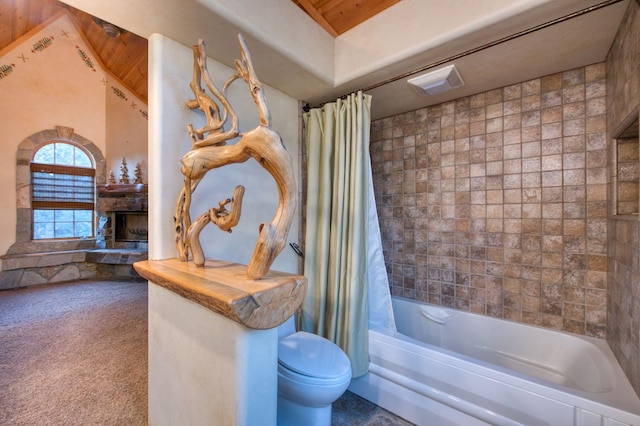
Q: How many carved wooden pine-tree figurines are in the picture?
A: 3